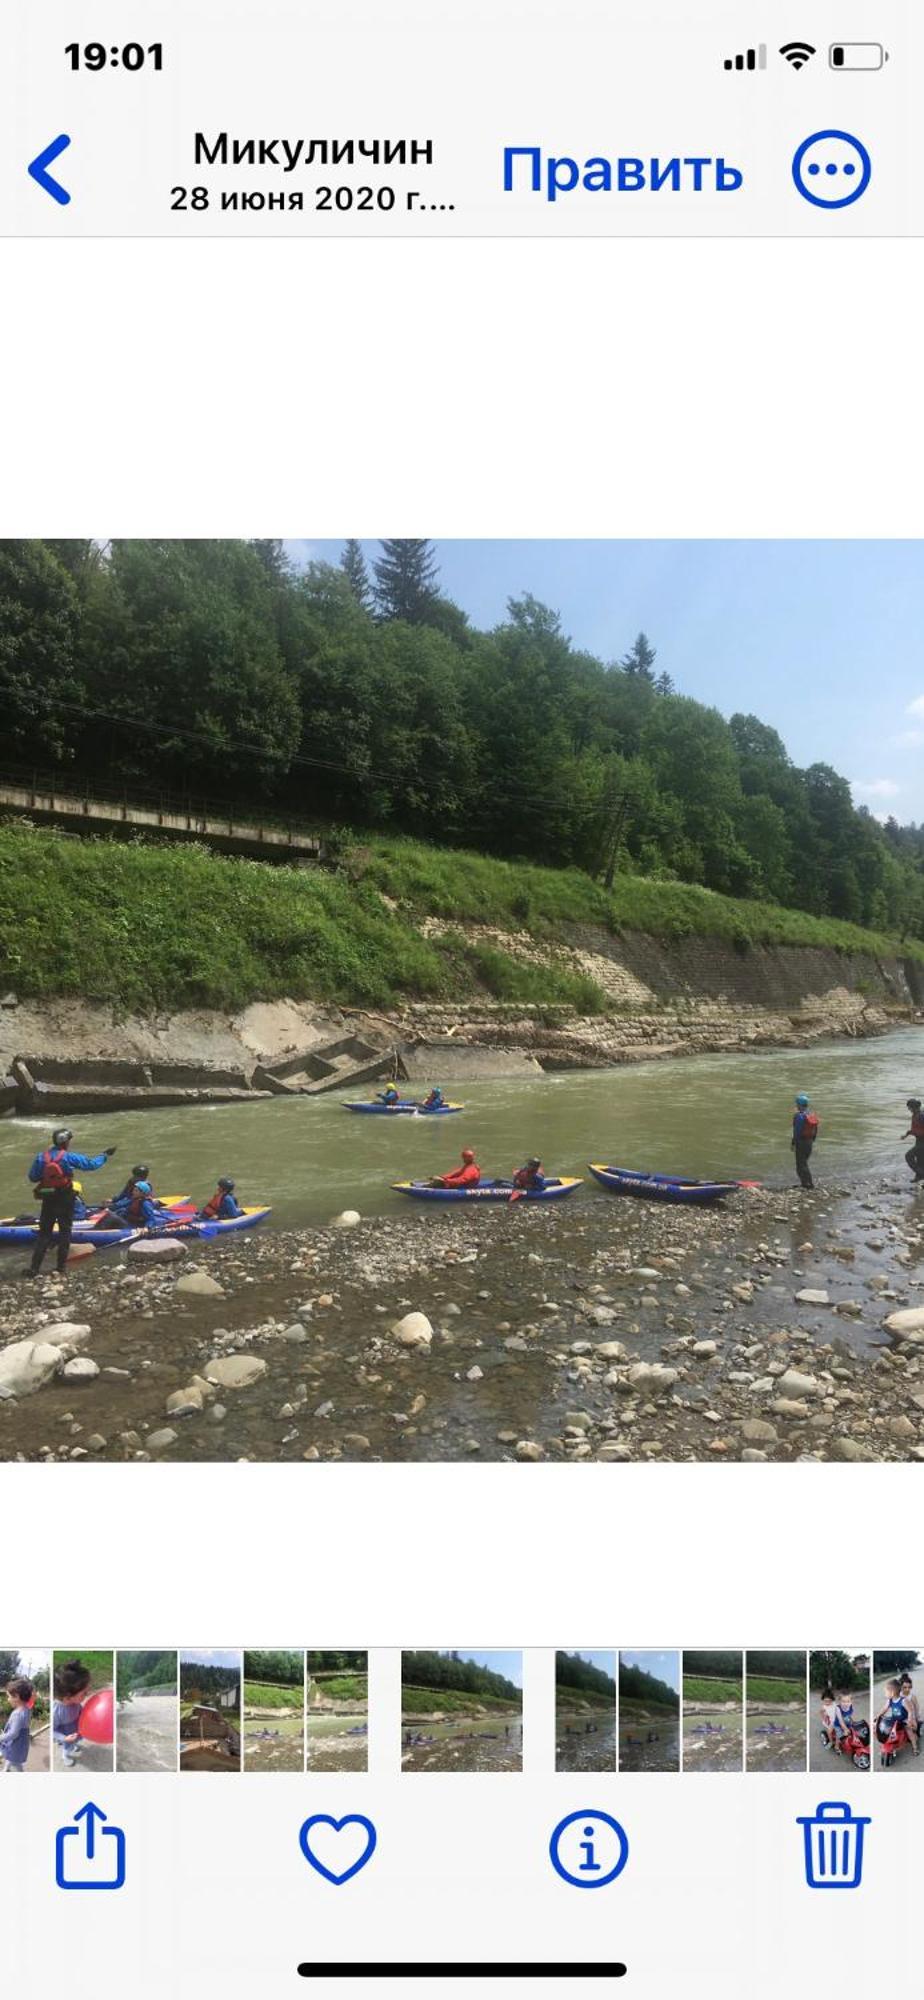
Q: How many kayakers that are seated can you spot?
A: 8